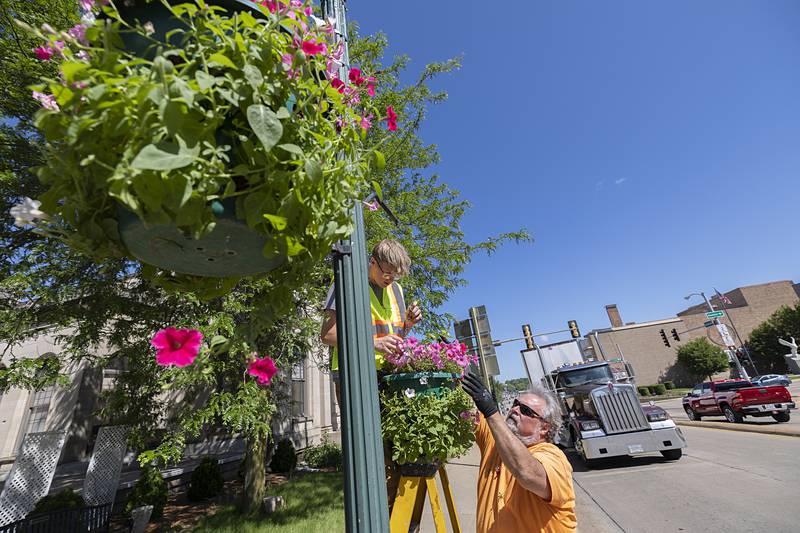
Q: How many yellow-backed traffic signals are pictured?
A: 2